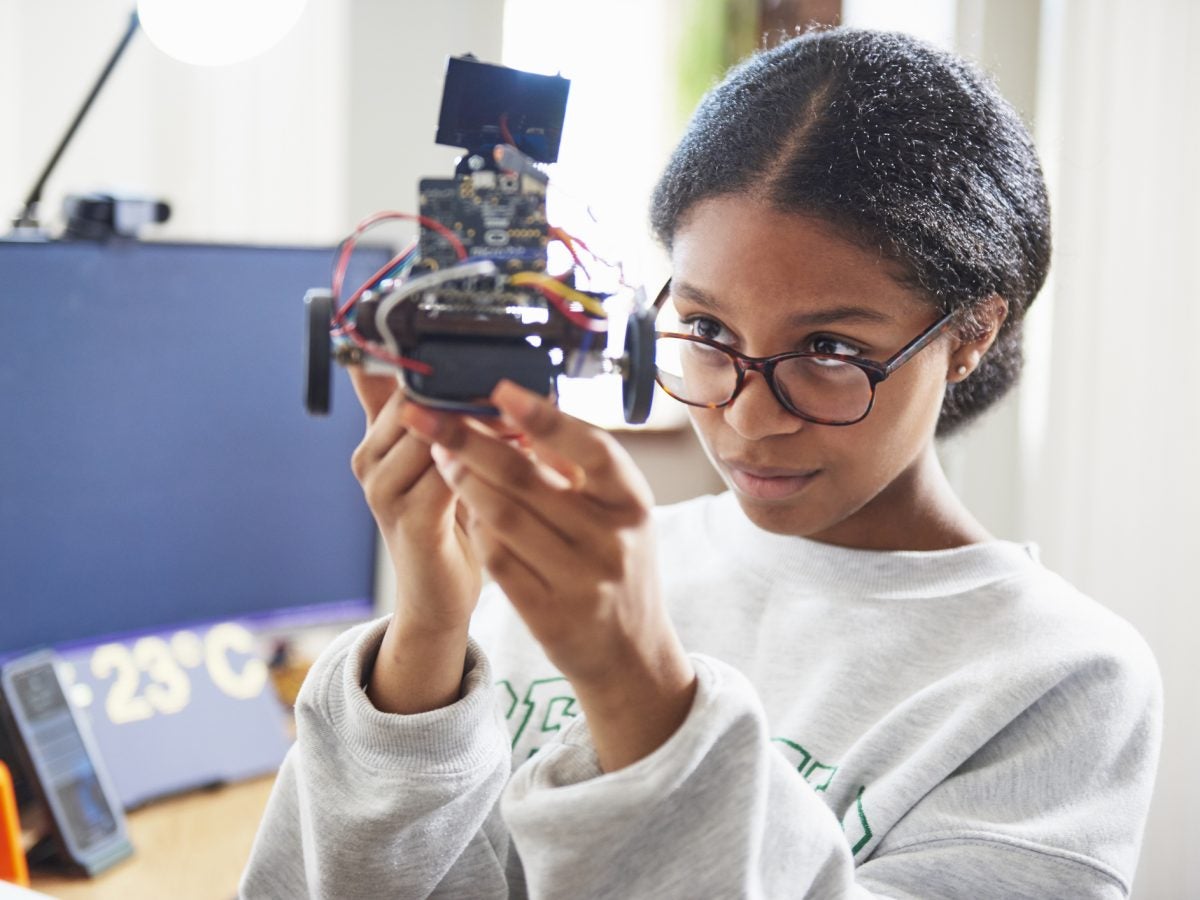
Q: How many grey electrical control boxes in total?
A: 0